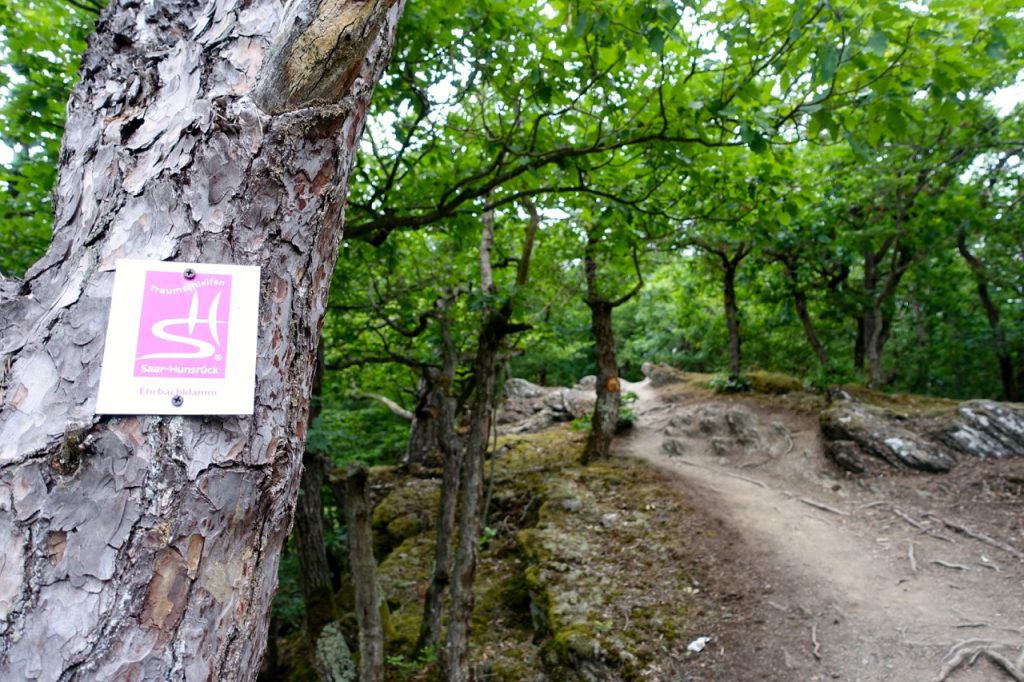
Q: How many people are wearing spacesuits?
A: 0